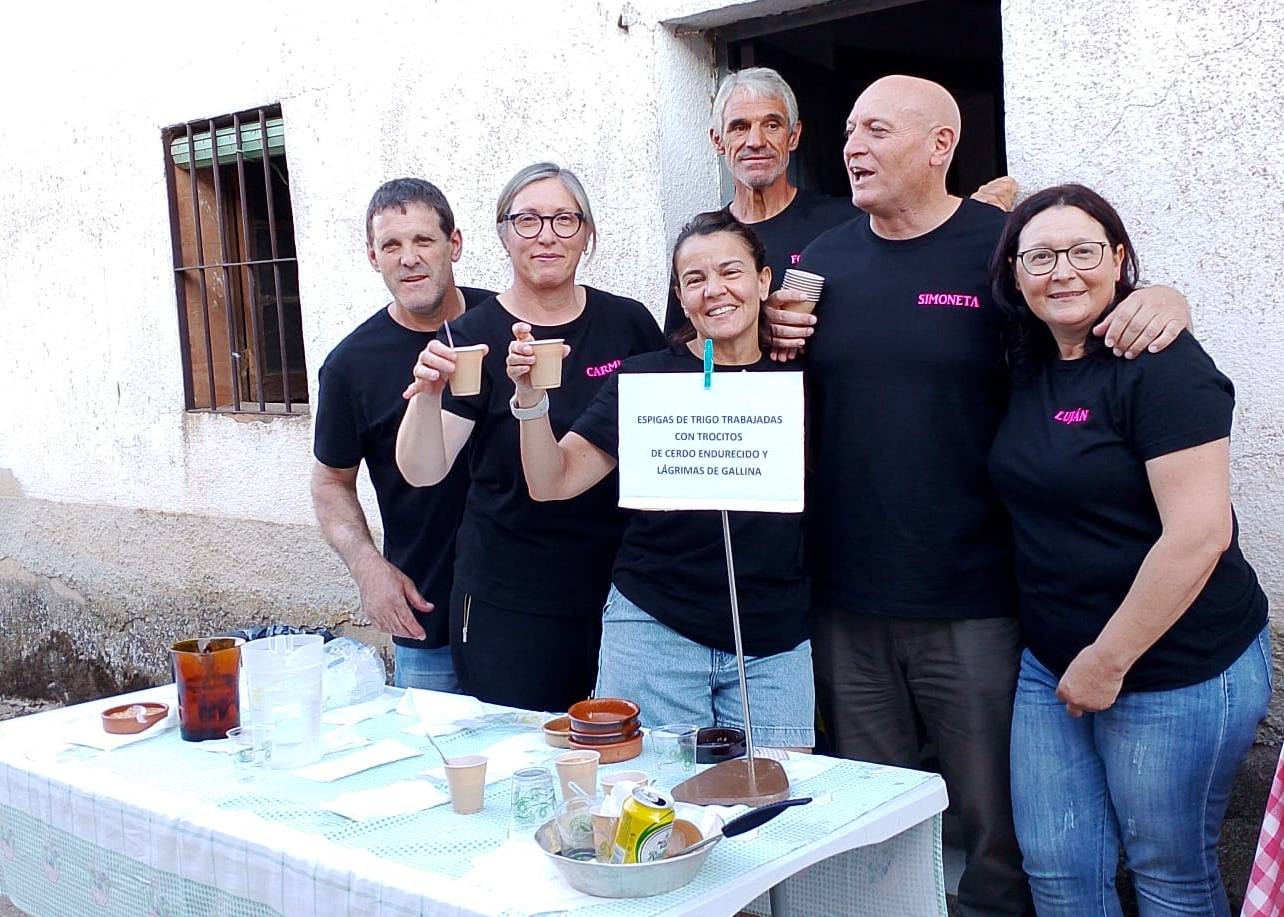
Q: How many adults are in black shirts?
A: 6